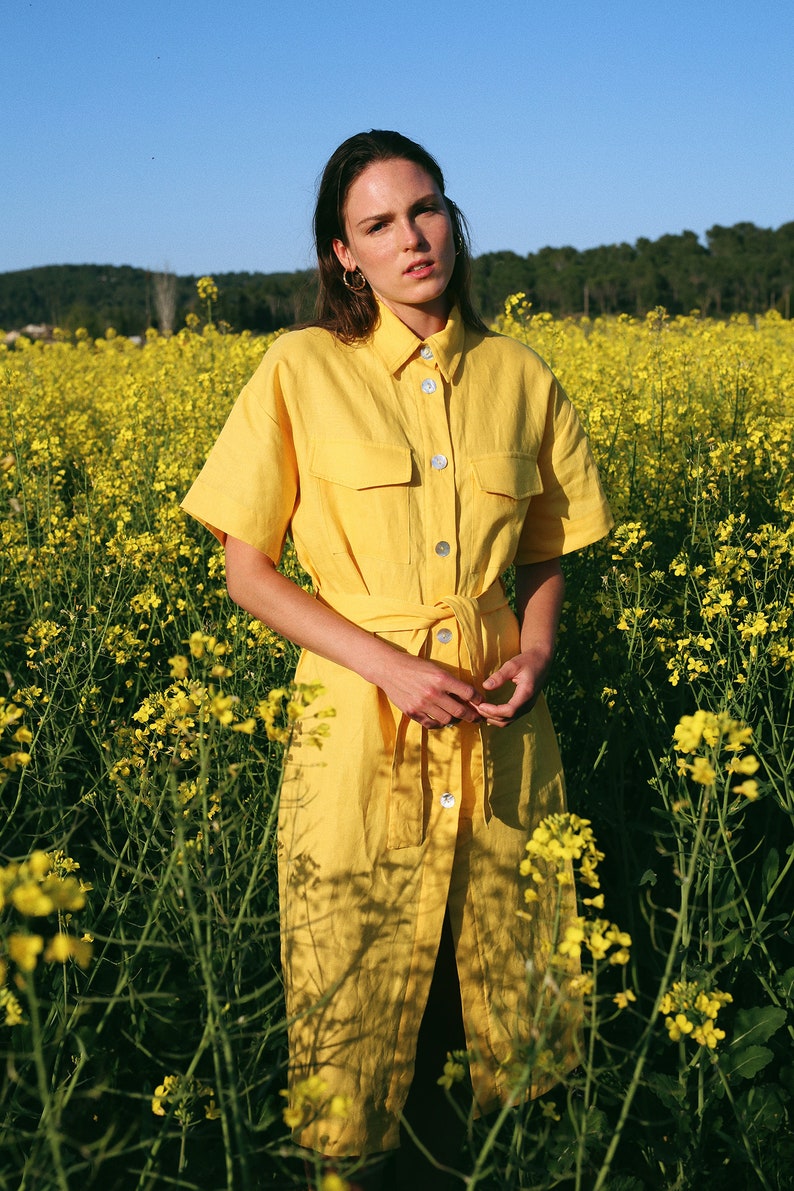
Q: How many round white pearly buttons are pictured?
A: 6